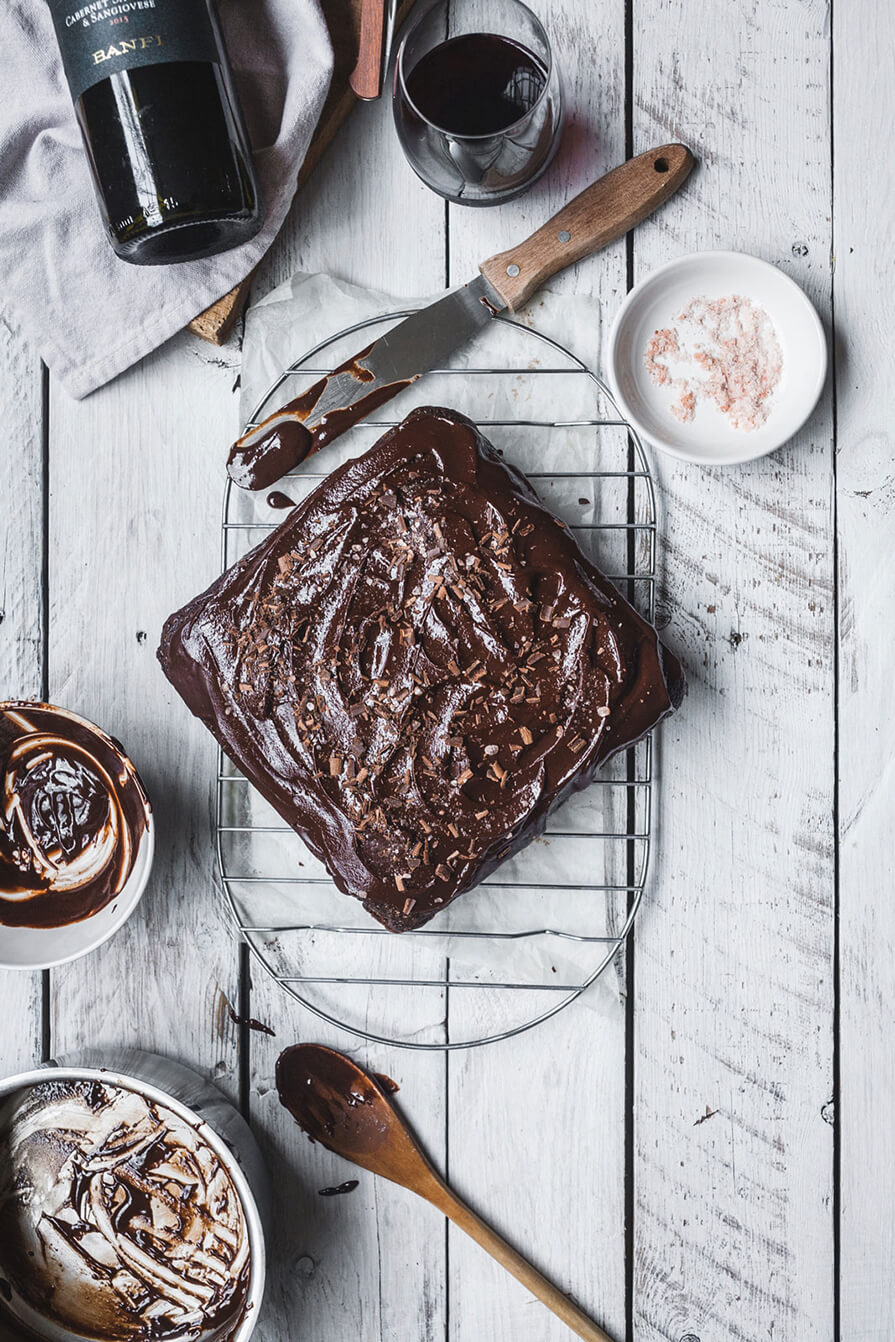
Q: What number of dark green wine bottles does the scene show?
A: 1